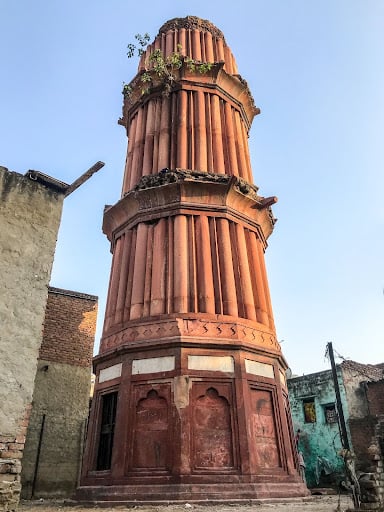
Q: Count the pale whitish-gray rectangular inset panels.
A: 5